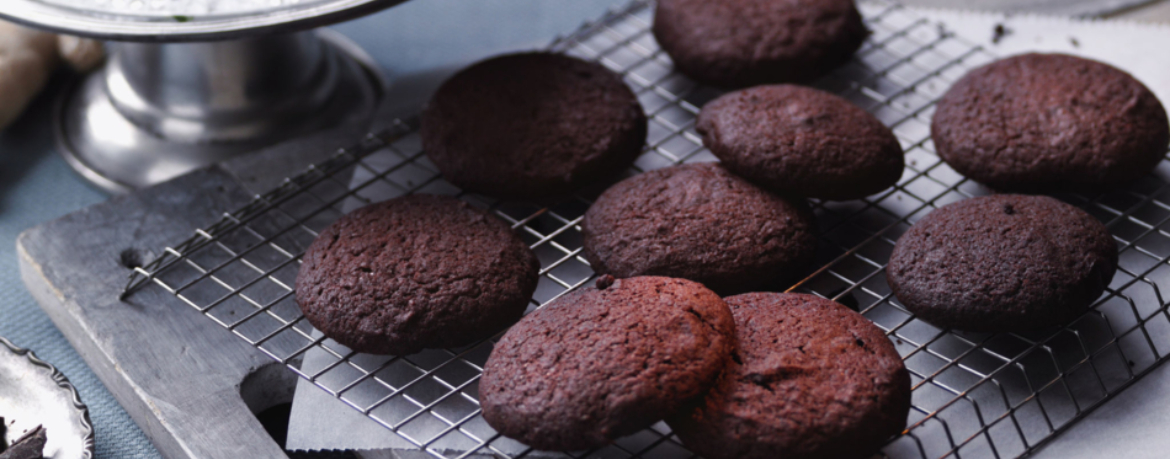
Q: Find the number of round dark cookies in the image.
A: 9